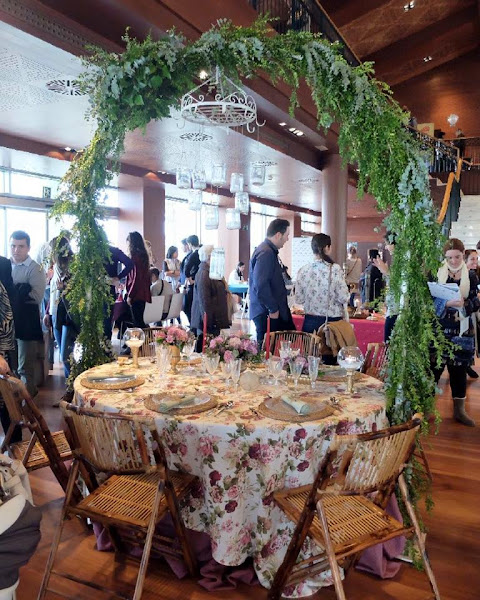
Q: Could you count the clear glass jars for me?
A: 10